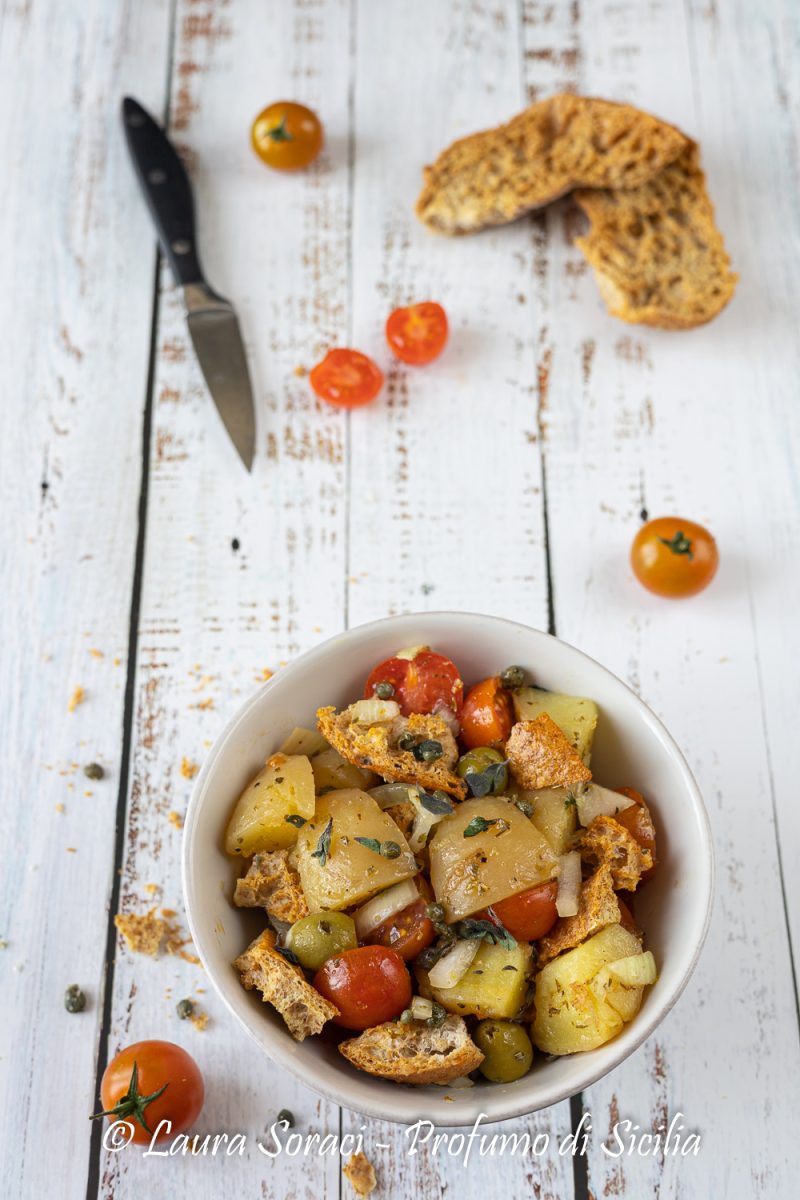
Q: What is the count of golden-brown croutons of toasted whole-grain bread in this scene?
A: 7